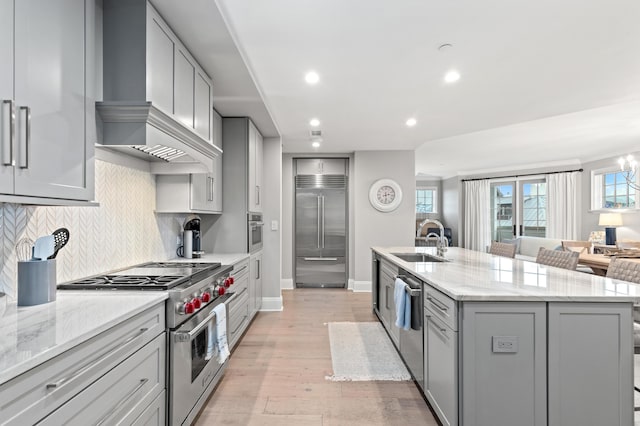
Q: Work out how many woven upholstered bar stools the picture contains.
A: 3